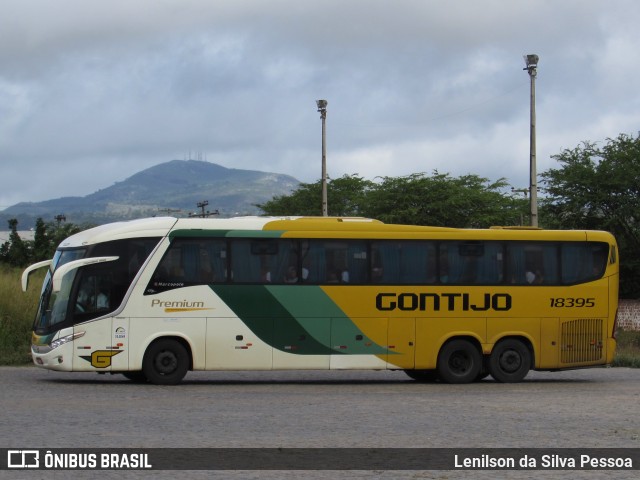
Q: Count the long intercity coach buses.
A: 1